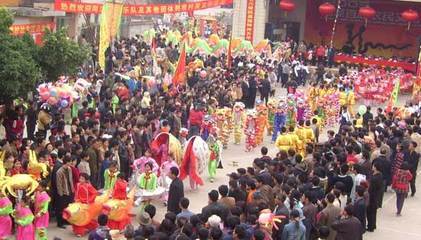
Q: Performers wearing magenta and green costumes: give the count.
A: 3